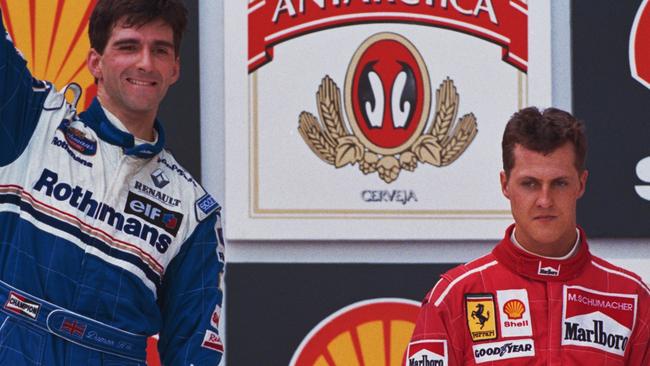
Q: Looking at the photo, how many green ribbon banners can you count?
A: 0